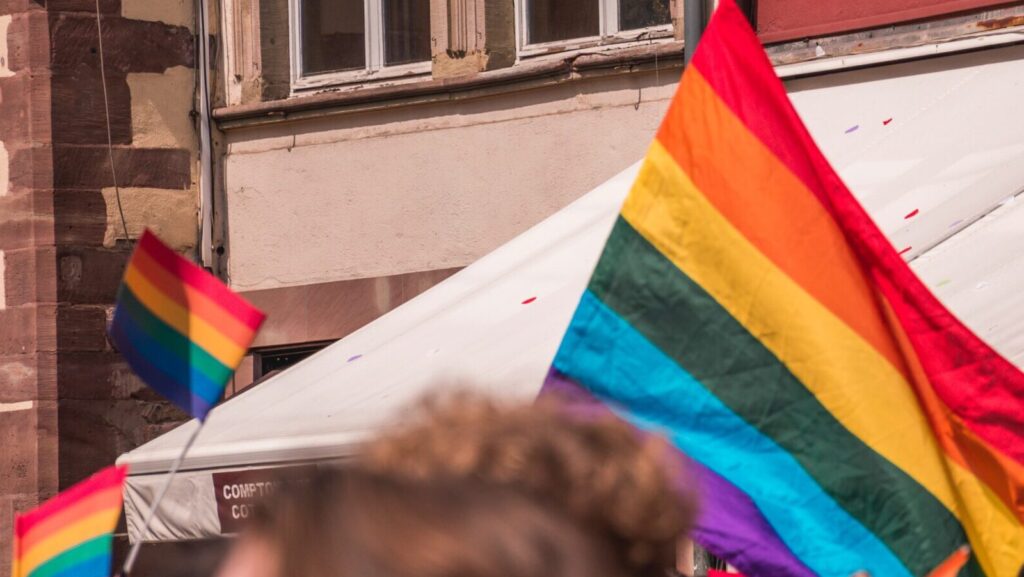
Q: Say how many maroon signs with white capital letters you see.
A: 1